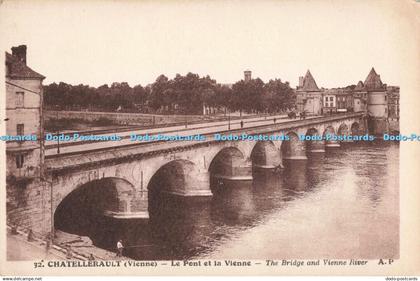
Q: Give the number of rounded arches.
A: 9